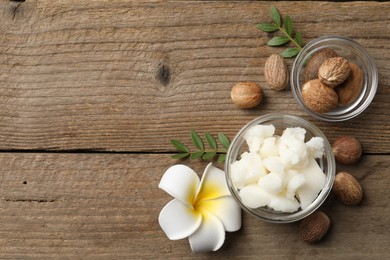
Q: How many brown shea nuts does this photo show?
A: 9